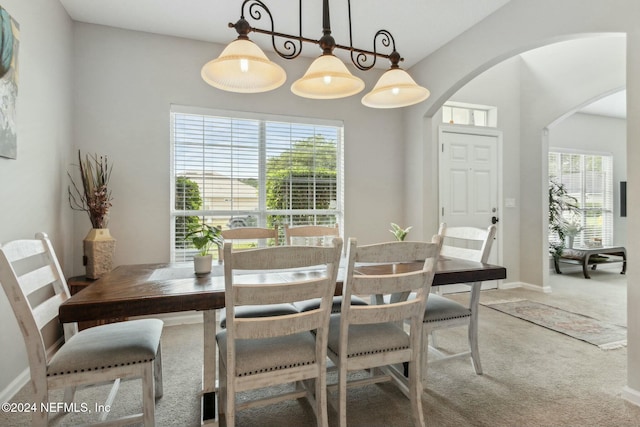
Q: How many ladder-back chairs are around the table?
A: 6